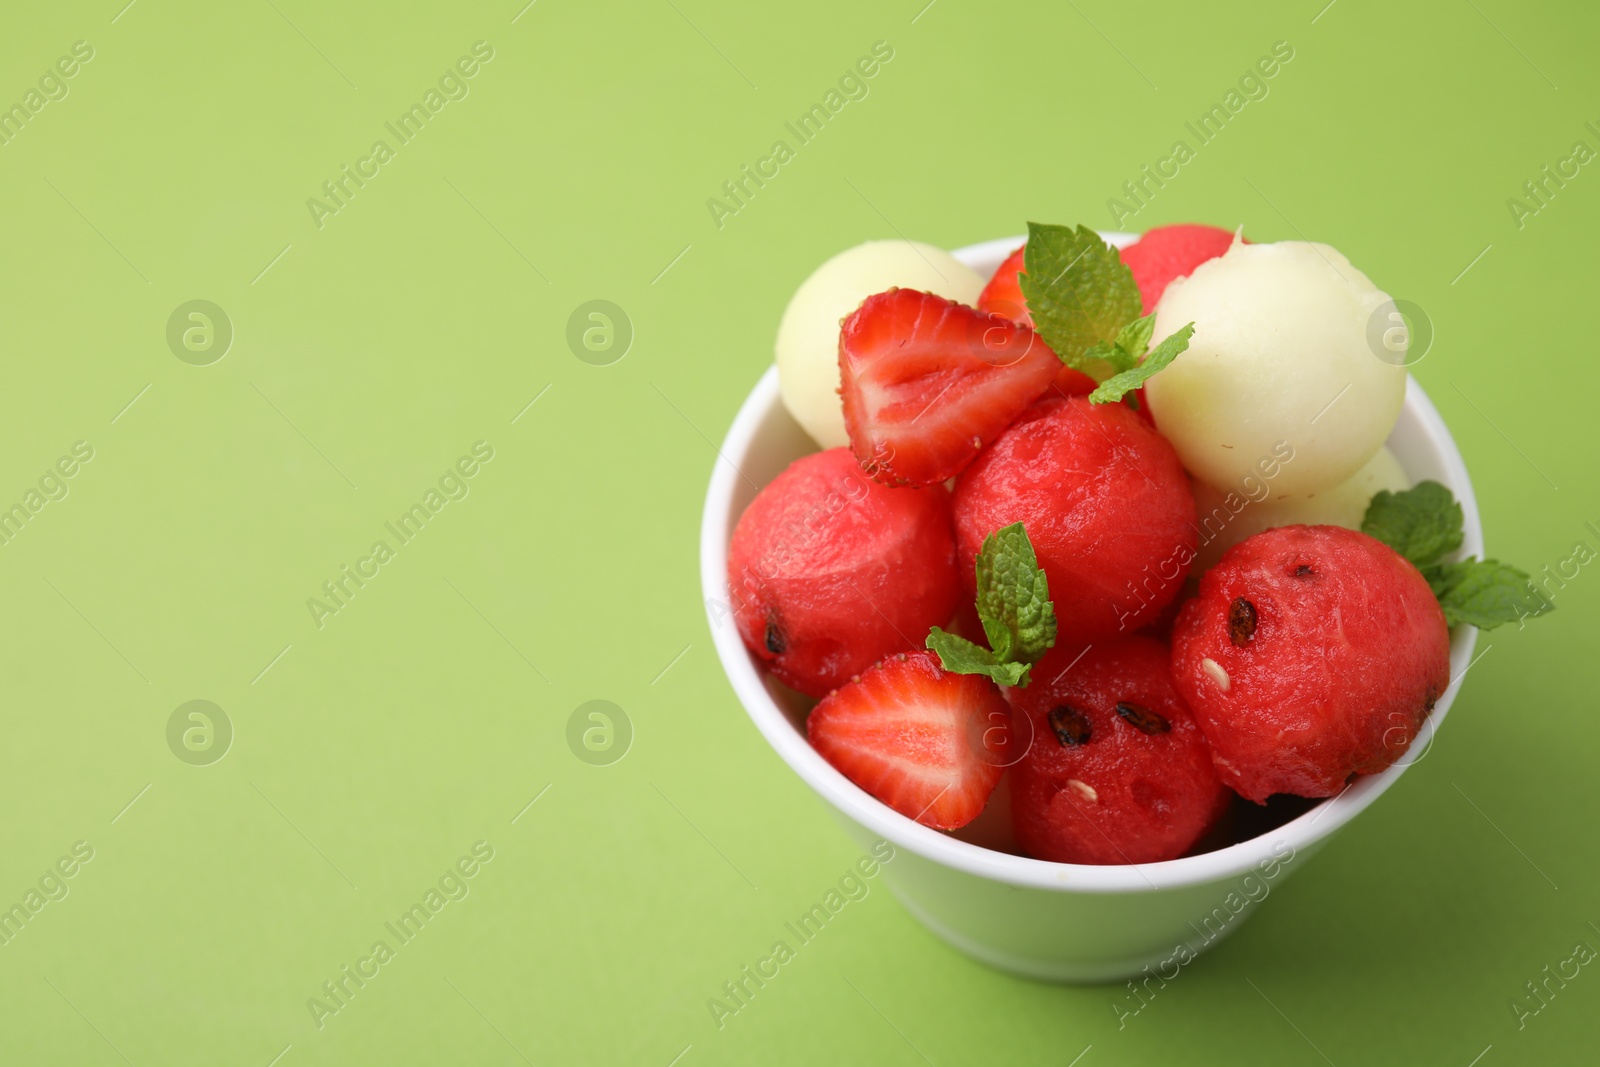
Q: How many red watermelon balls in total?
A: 5